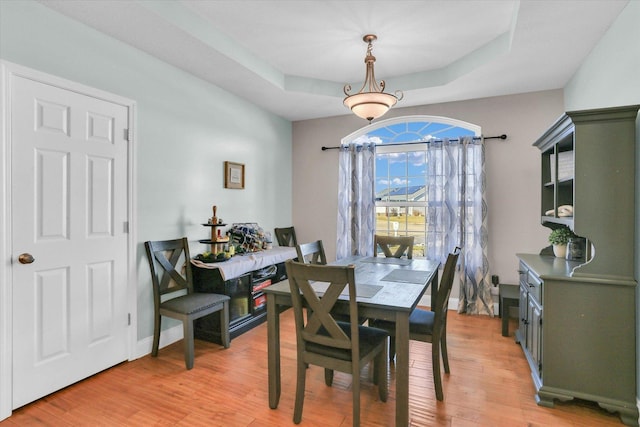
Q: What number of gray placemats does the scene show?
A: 3